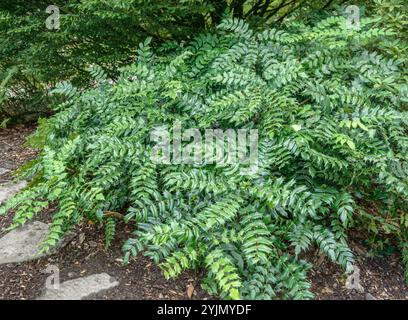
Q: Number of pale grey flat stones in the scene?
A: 3